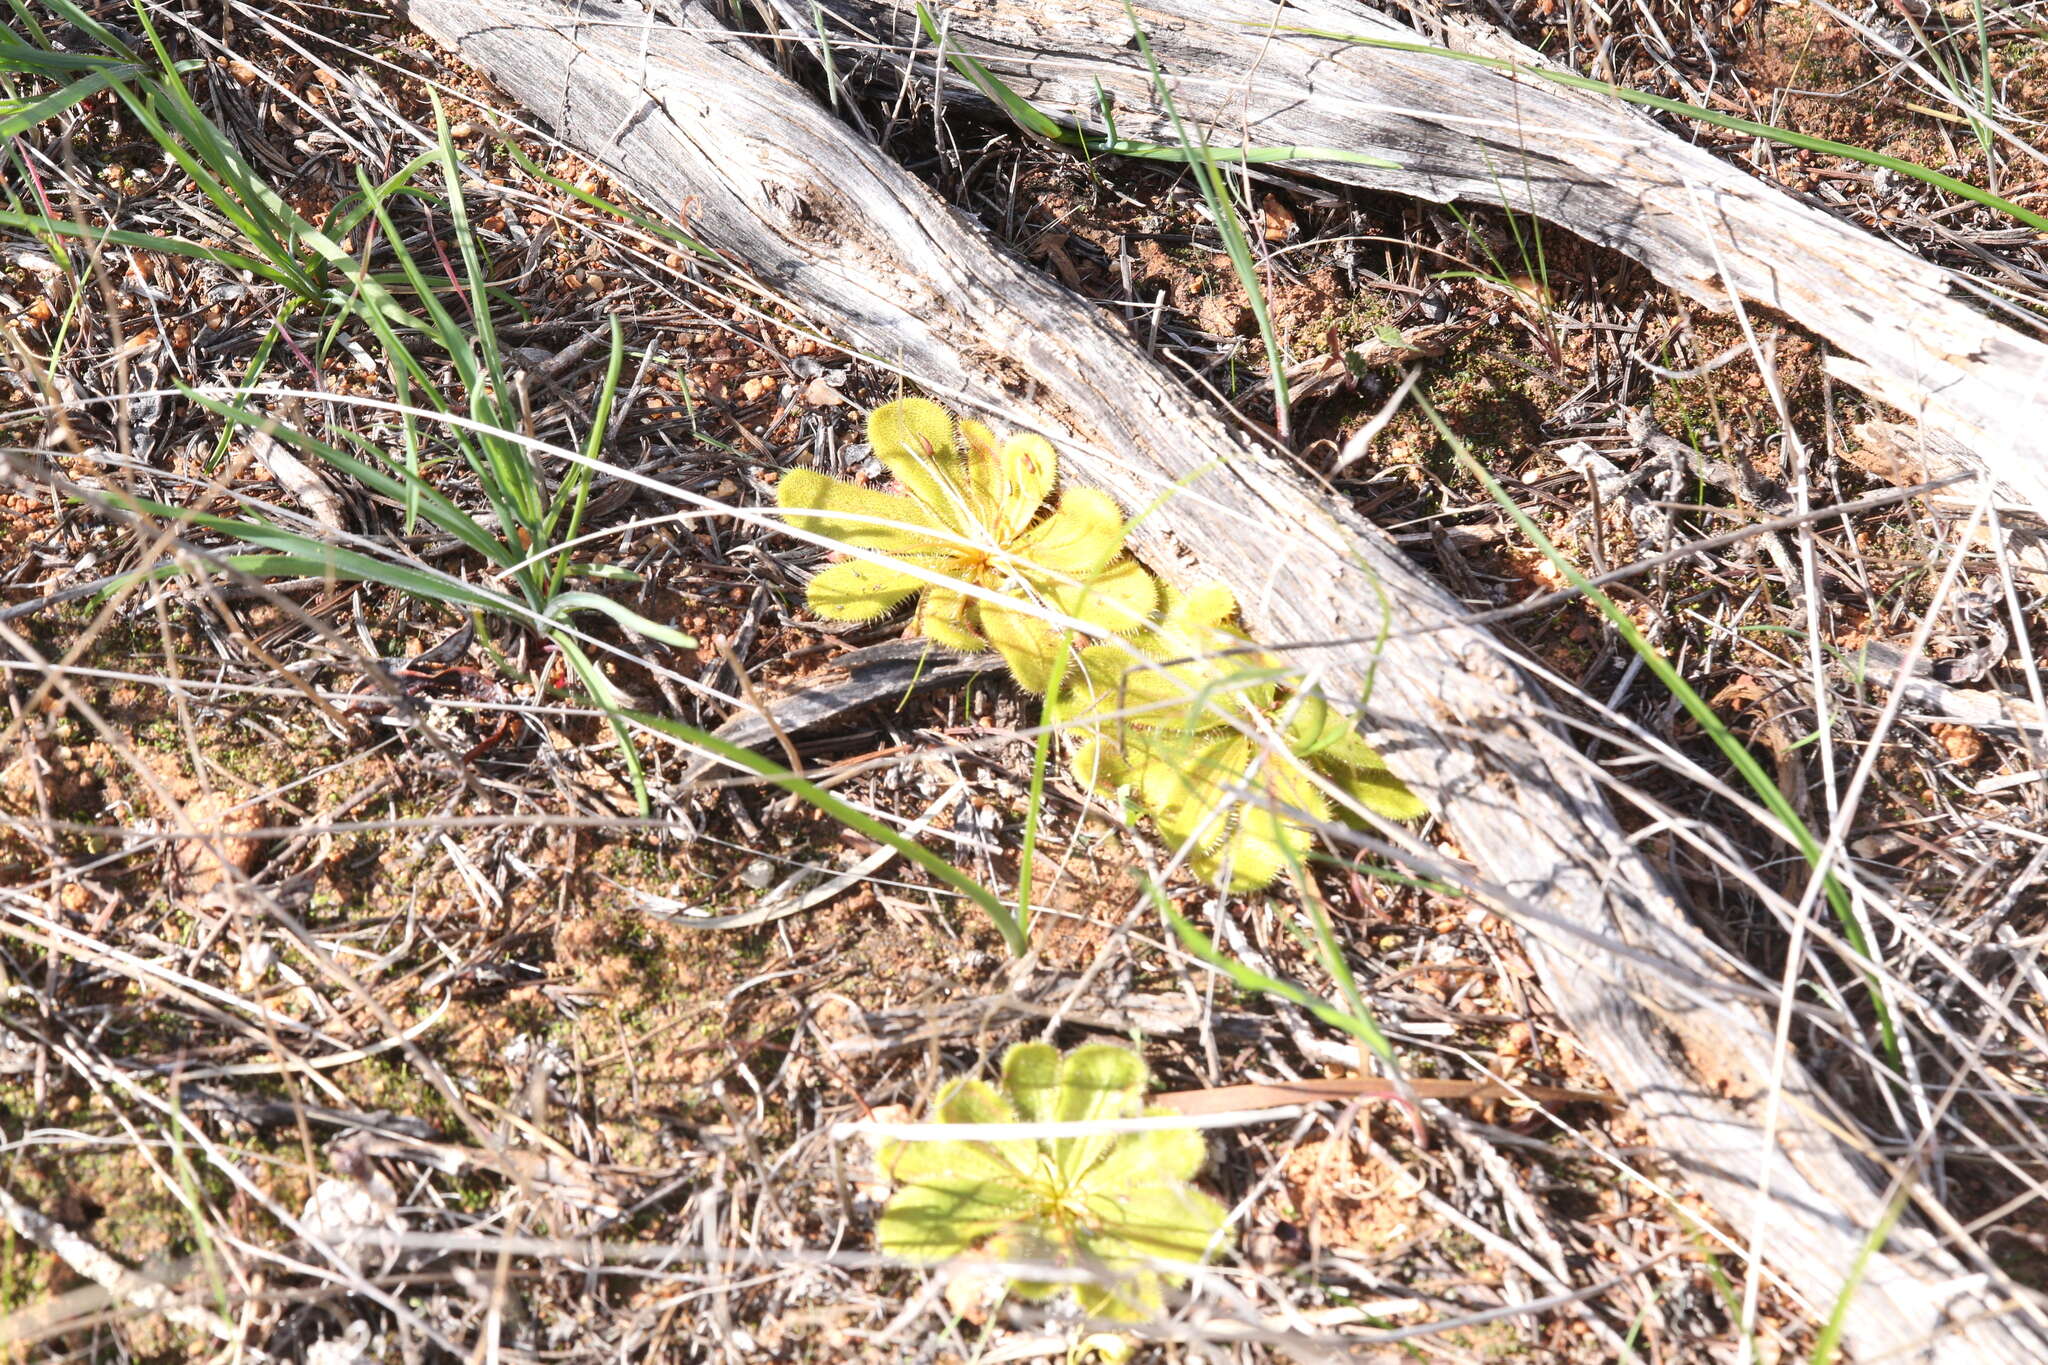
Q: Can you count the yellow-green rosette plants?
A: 3